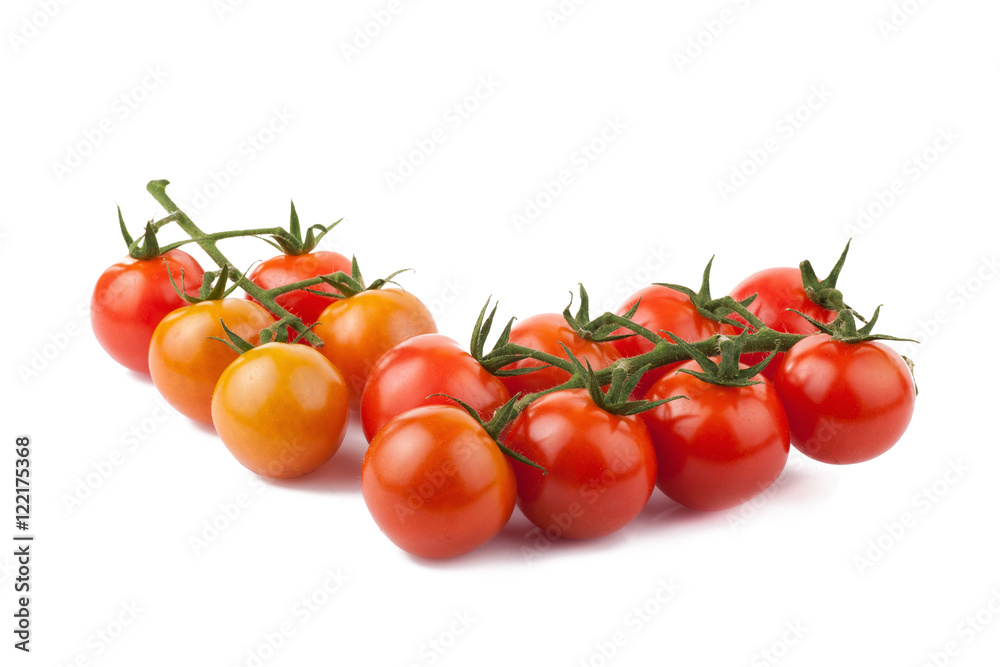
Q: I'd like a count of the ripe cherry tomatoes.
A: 10